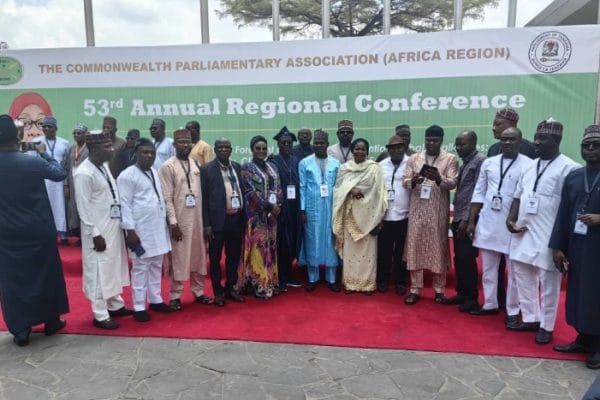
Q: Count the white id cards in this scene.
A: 12